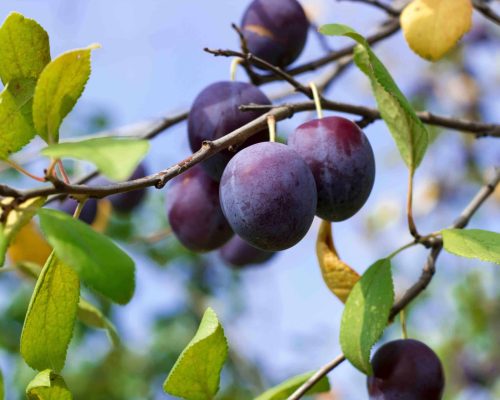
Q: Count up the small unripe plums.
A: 0